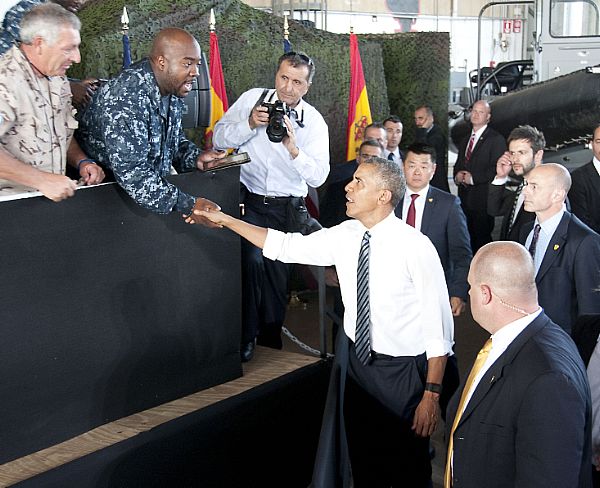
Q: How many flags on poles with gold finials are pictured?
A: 4